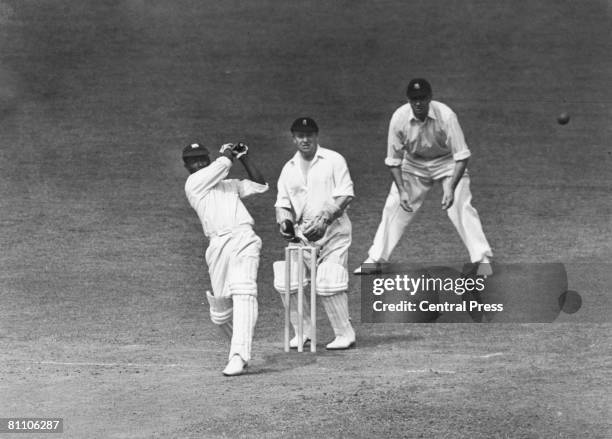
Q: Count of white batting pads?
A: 4